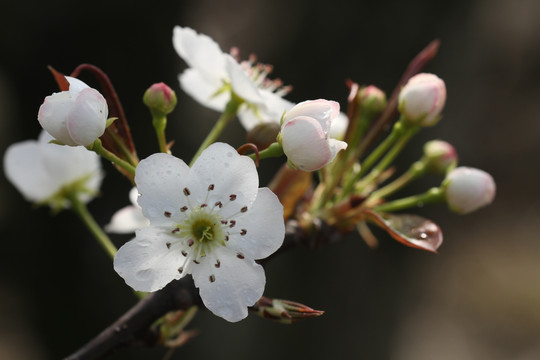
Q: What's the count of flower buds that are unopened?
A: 7